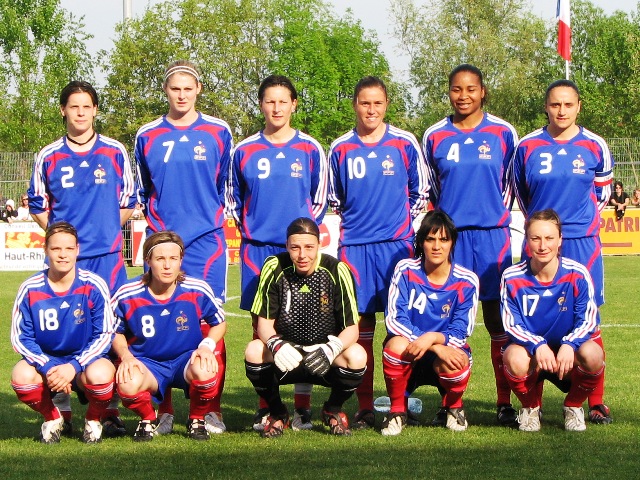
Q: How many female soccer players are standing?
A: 6